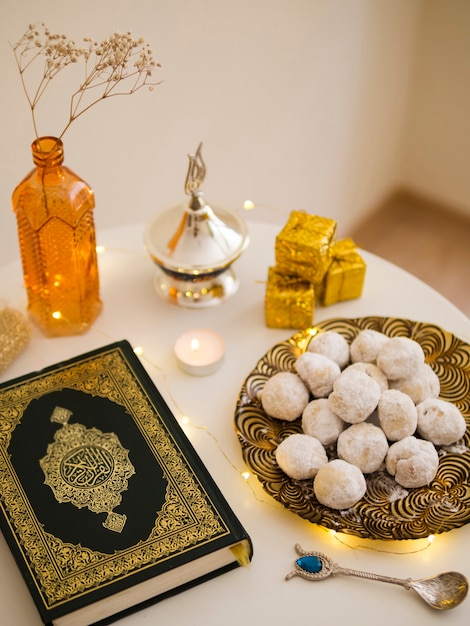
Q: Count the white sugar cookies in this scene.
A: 15